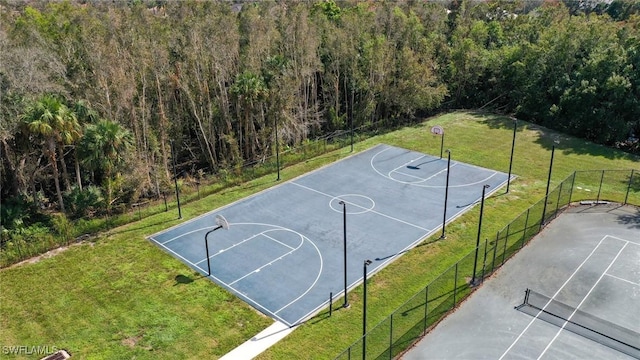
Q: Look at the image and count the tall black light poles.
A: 9